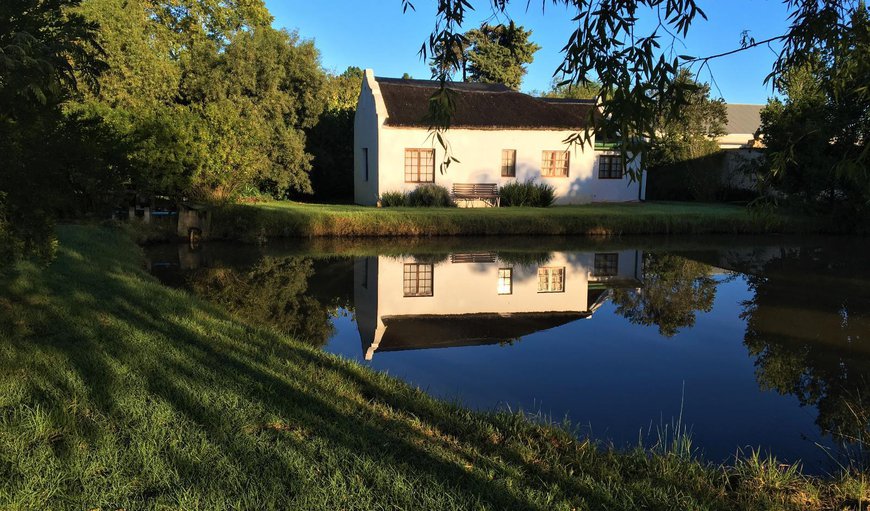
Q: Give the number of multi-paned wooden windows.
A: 4